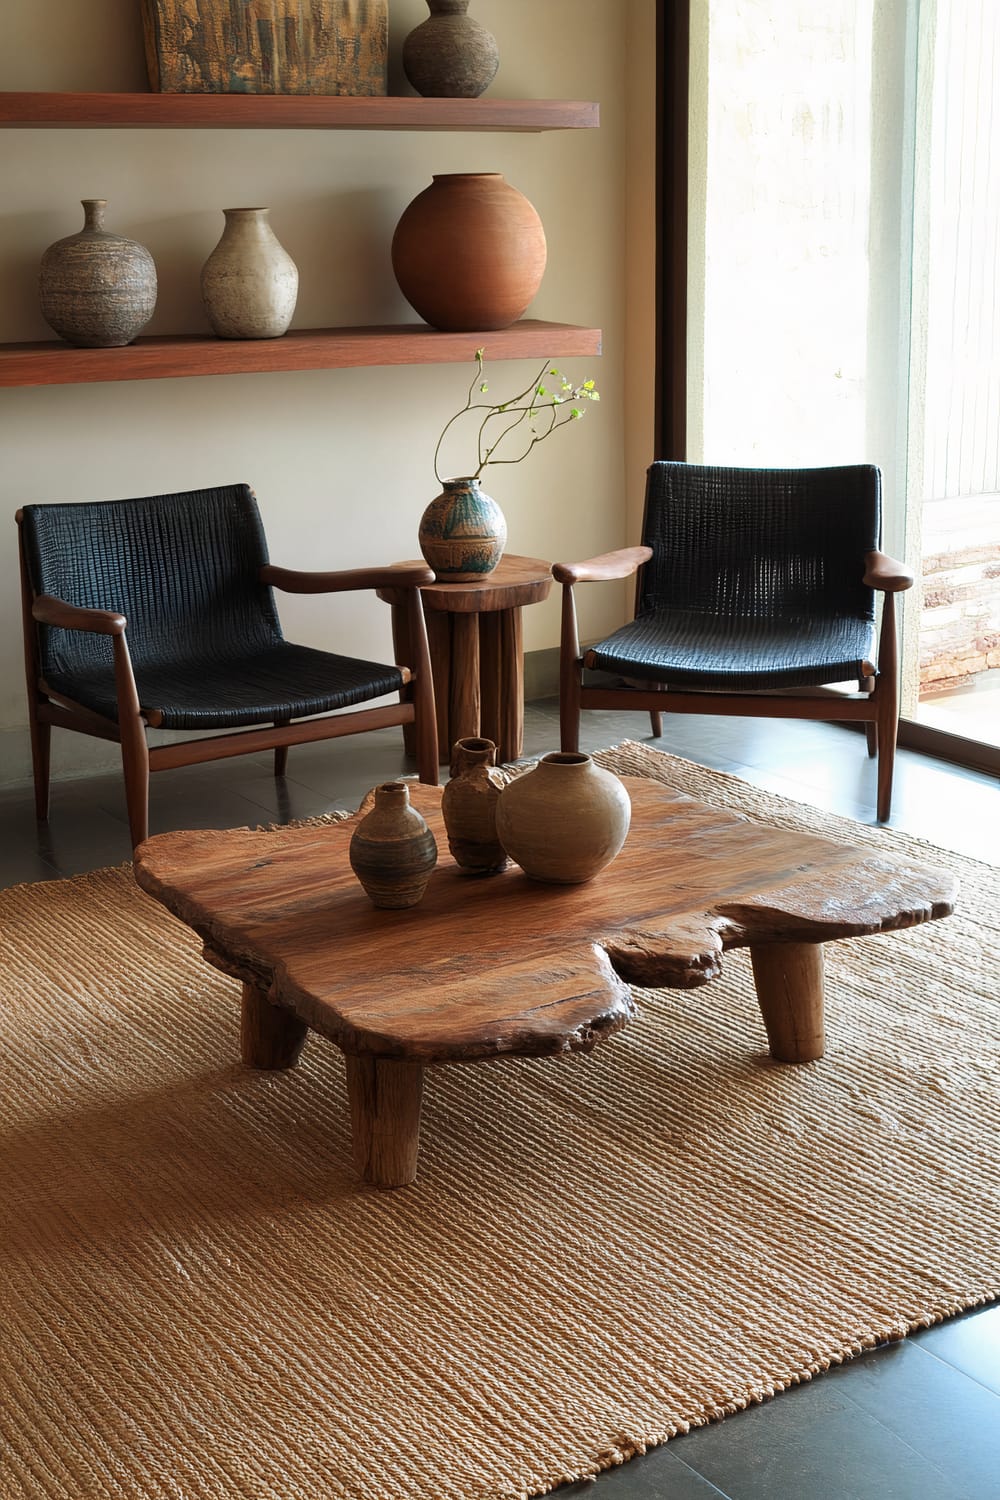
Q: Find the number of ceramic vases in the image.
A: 8